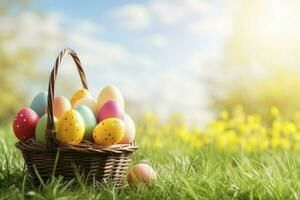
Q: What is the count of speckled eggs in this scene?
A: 4